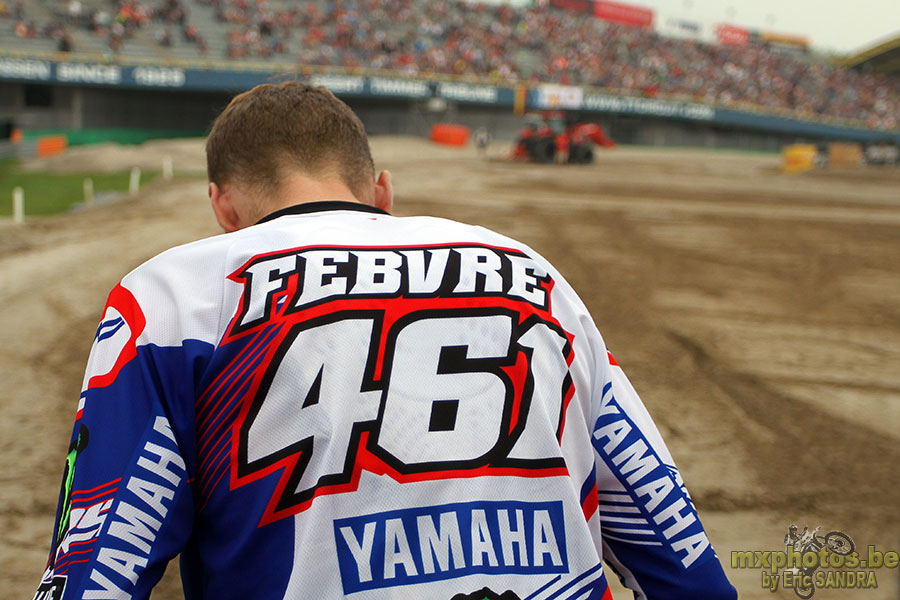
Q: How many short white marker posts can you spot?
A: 4